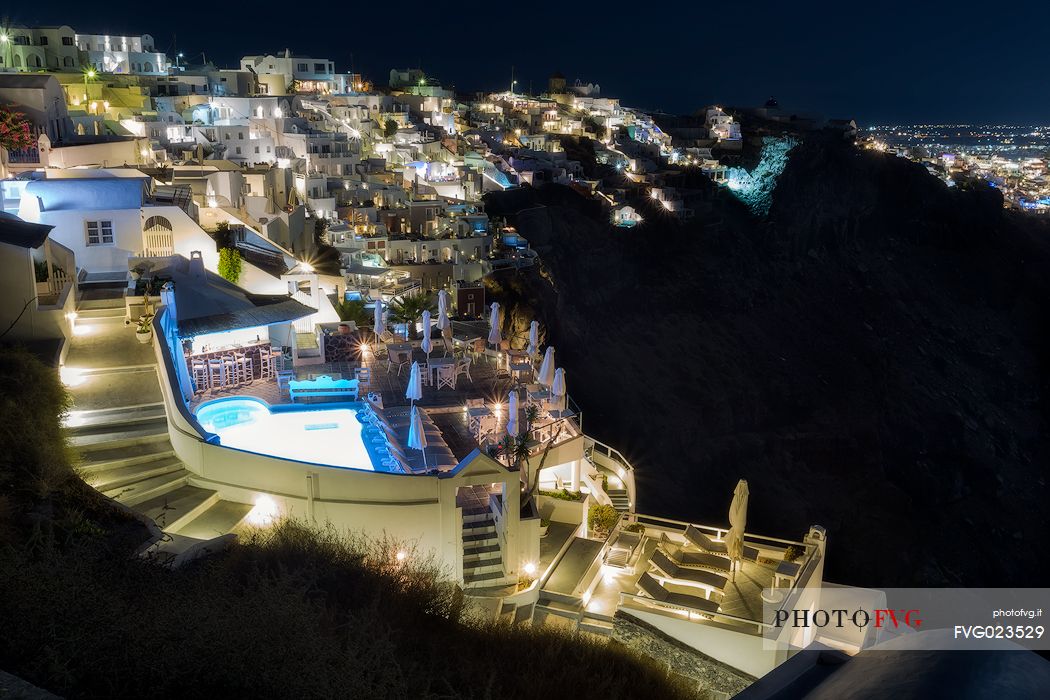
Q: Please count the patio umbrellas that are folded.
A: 11